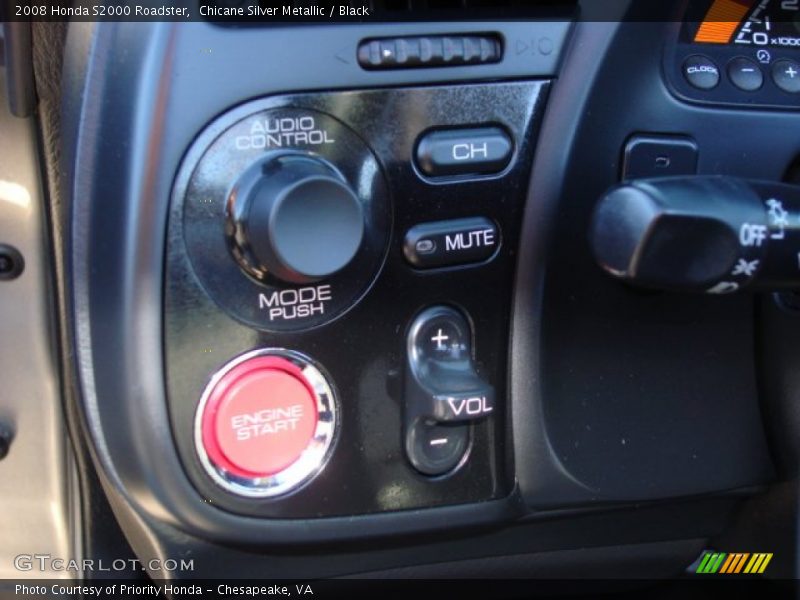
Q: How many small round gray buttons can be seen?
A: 3